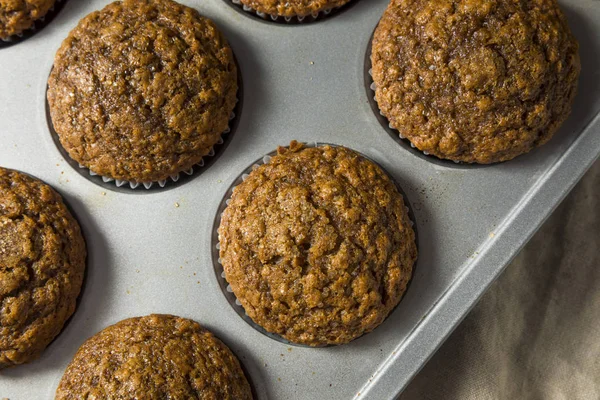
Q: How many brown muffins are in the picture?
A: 7